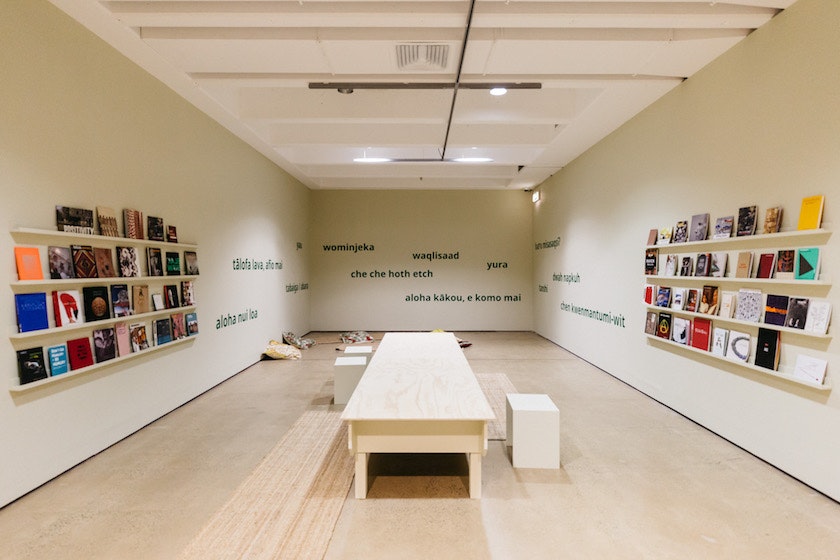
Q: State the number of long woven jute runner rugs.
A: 2